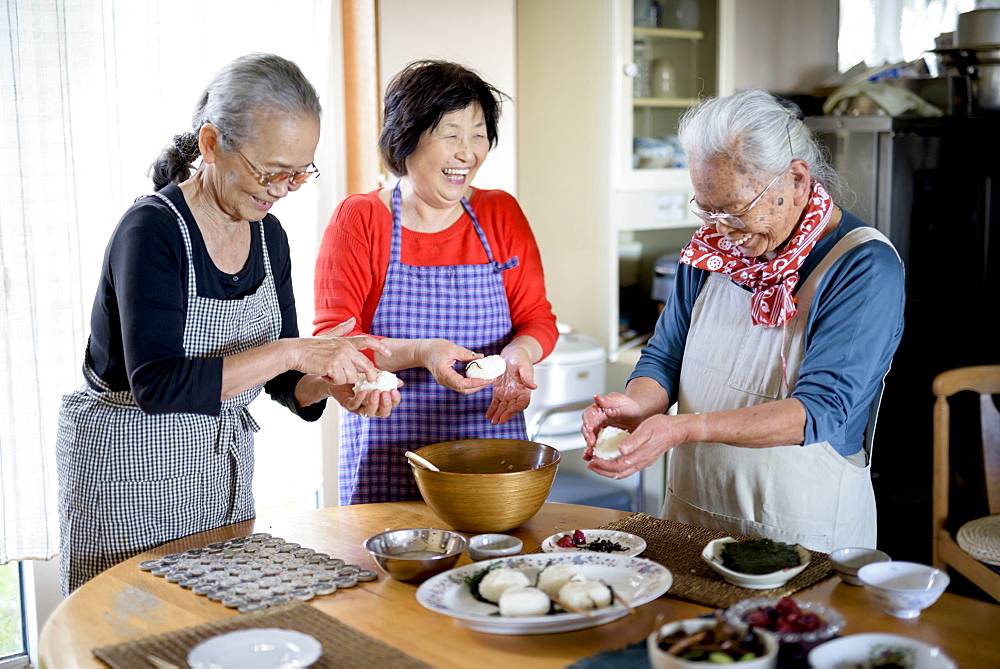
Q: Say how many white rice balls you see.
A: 7